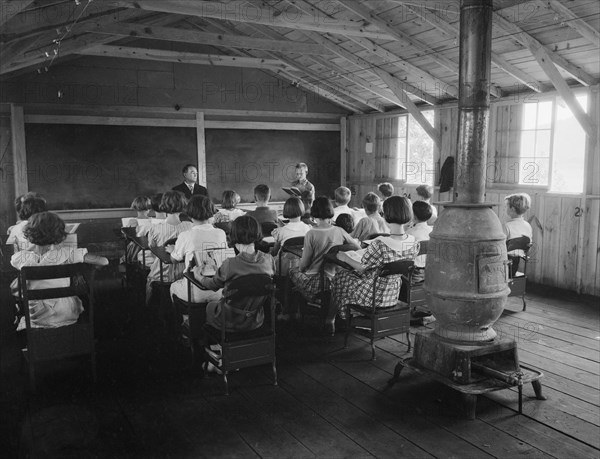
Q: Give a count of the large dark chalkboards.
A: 2